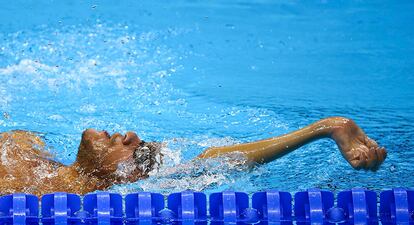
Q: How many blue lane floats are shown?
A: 10